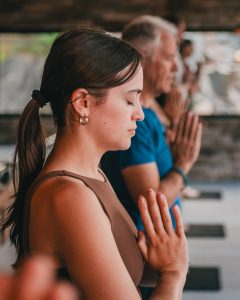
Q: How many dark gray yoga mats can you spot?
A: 3